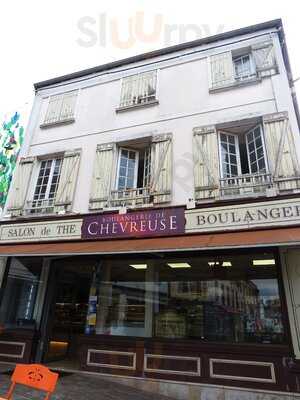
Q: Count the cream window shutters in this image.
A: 12